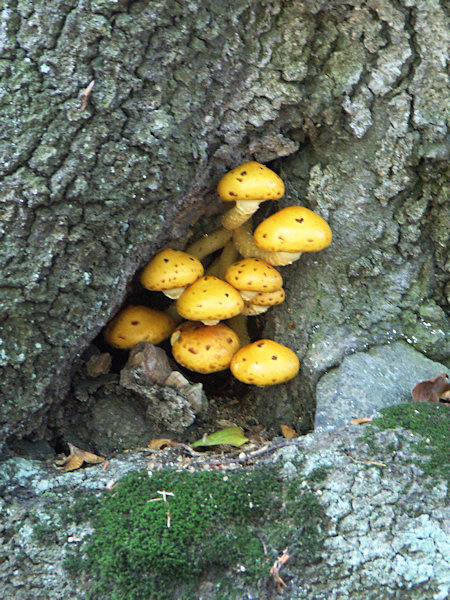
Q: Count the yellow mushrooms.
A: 9